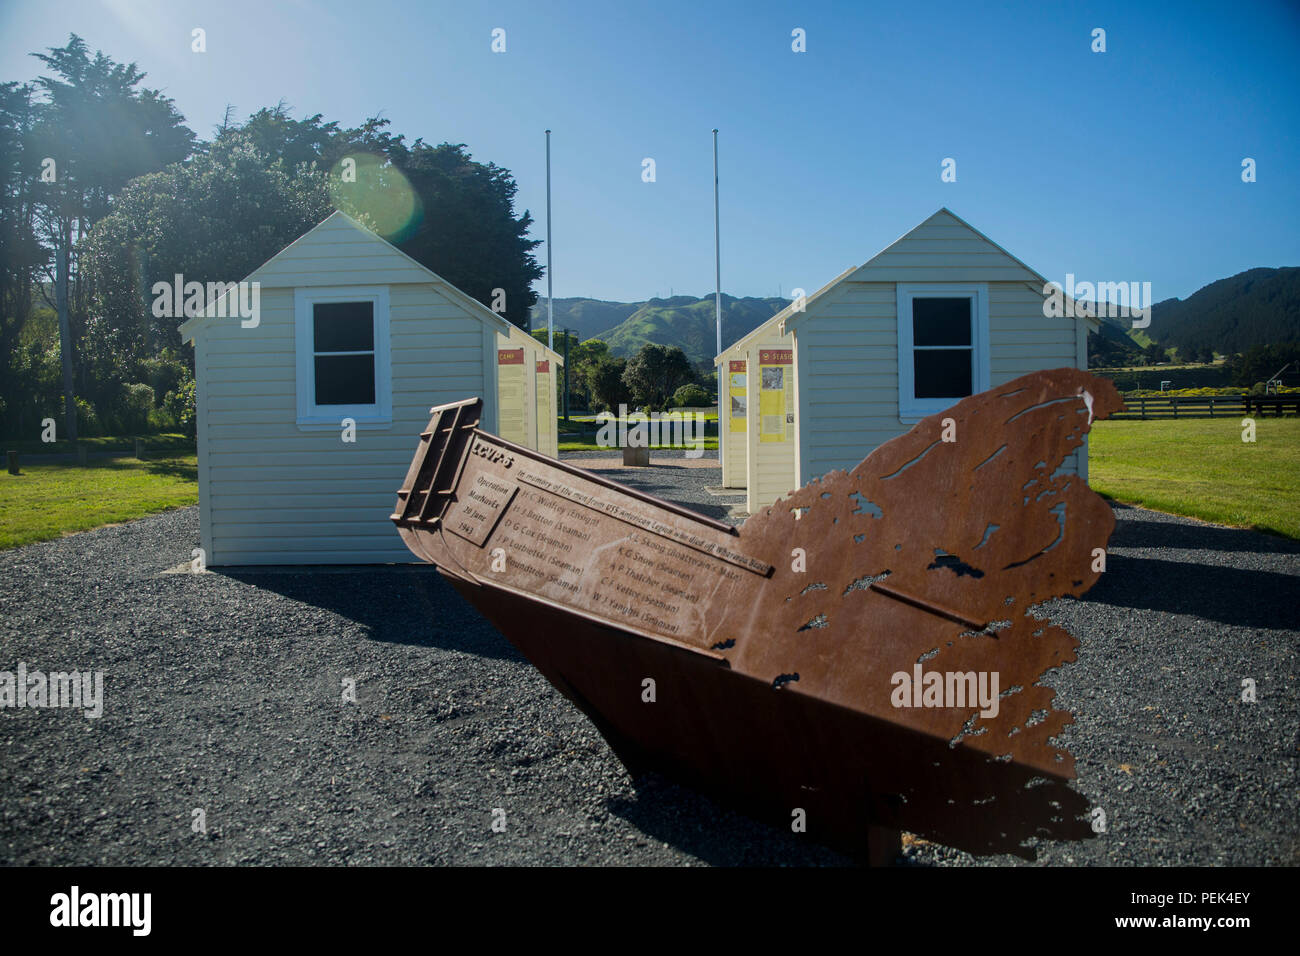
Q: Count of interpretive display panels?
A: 4